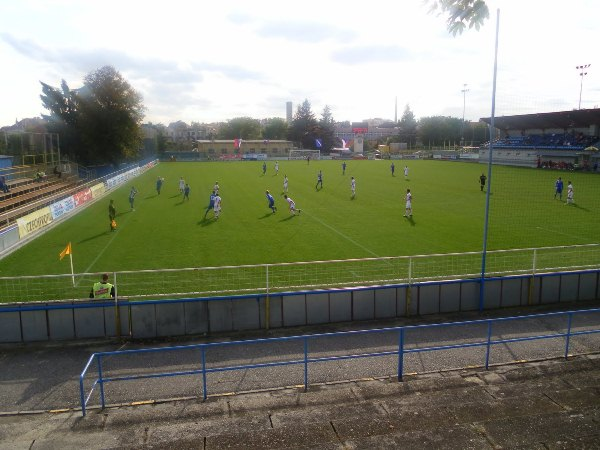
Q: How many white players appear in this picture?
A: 10